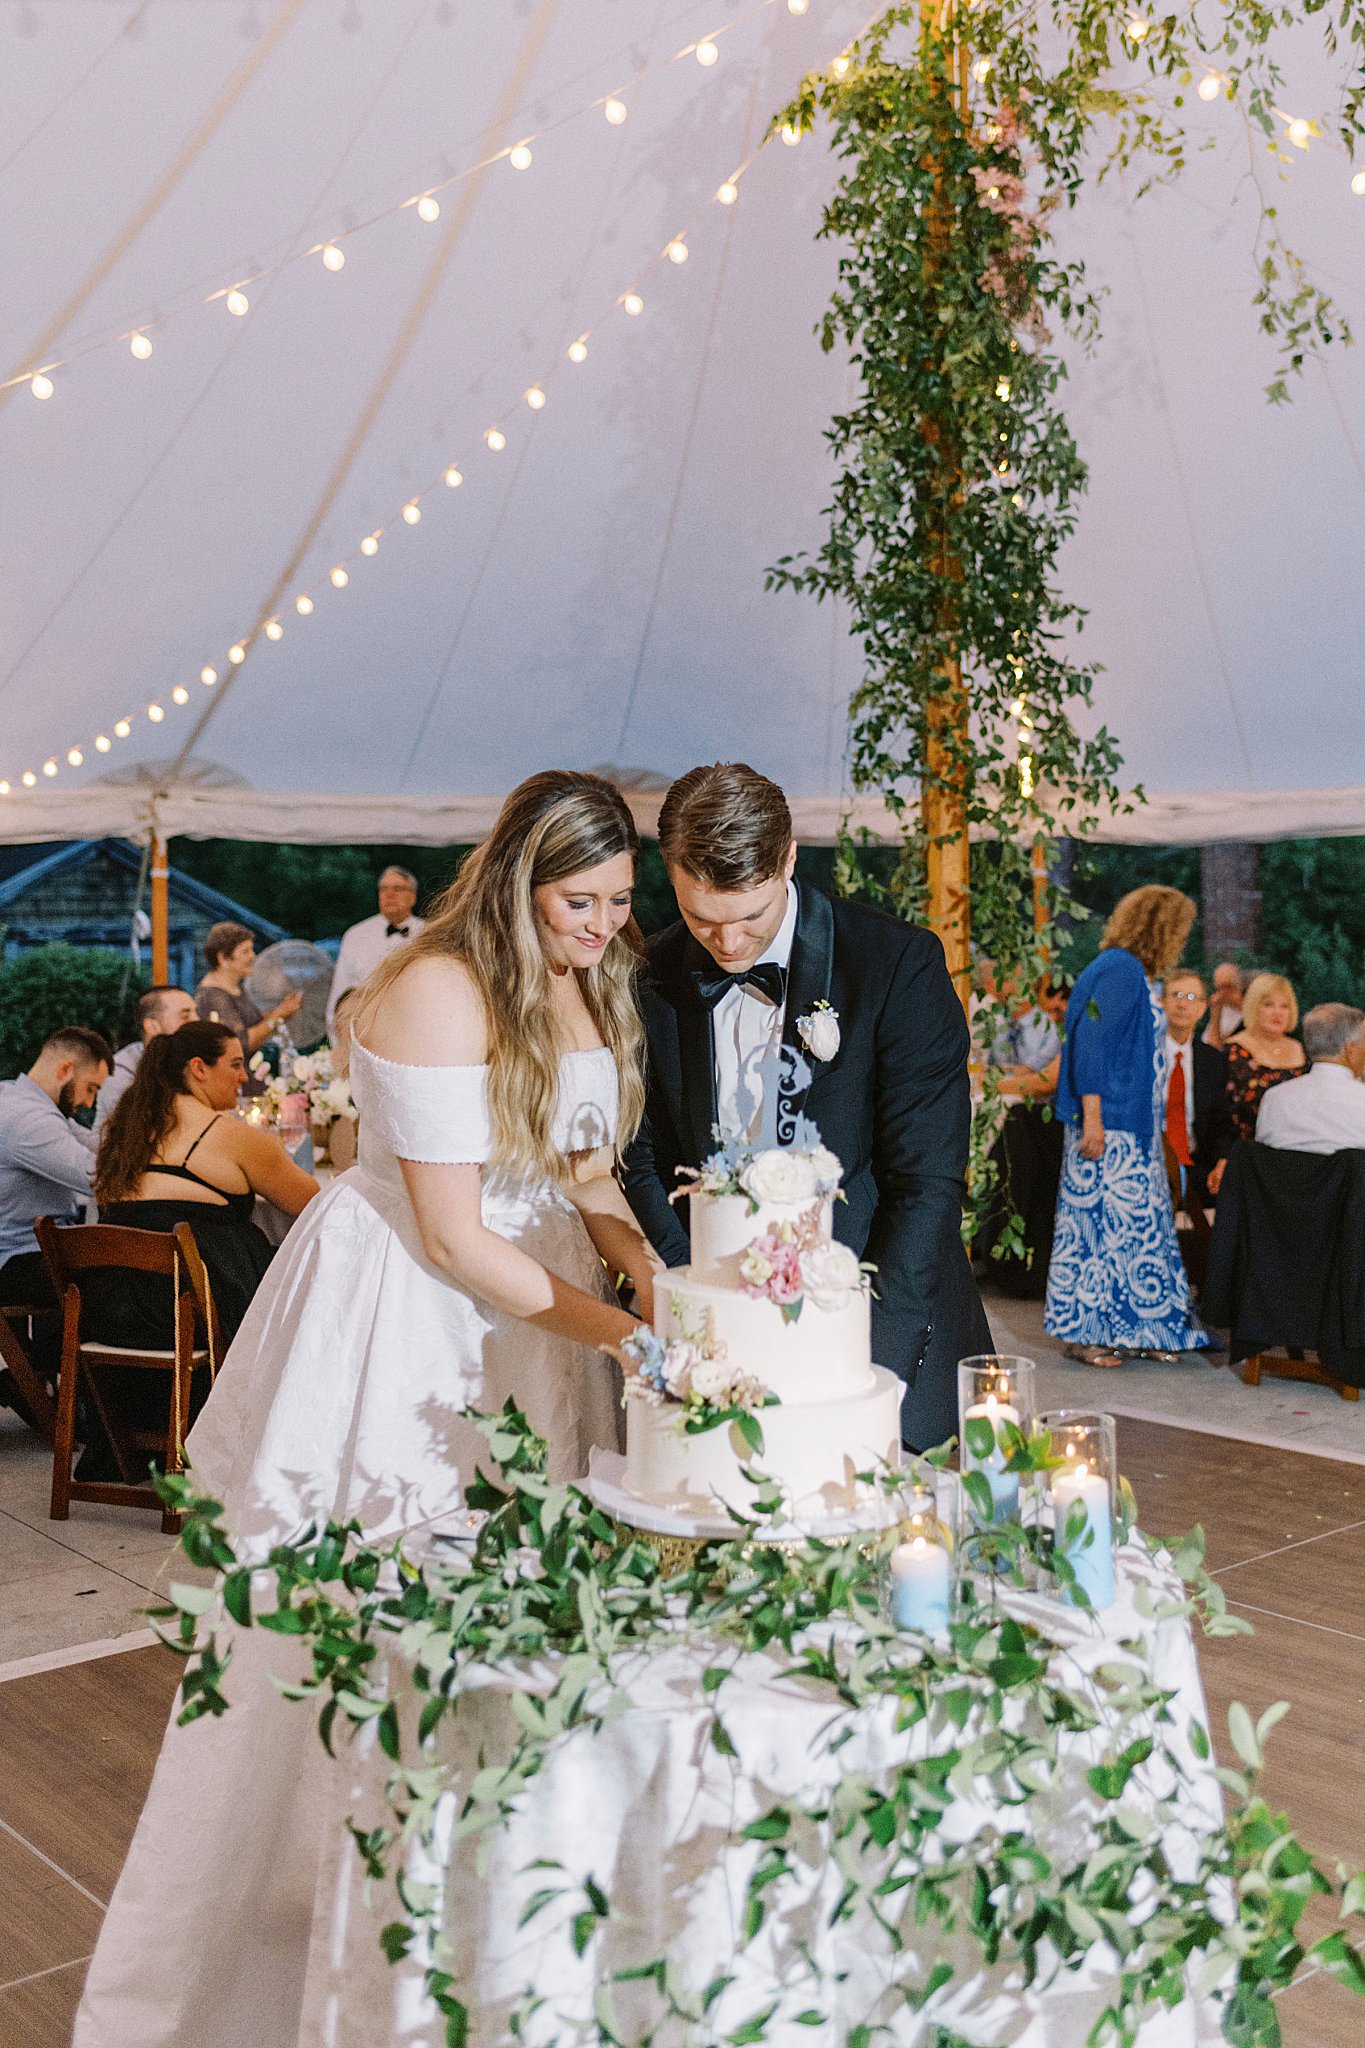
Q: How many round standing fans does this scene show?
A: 1